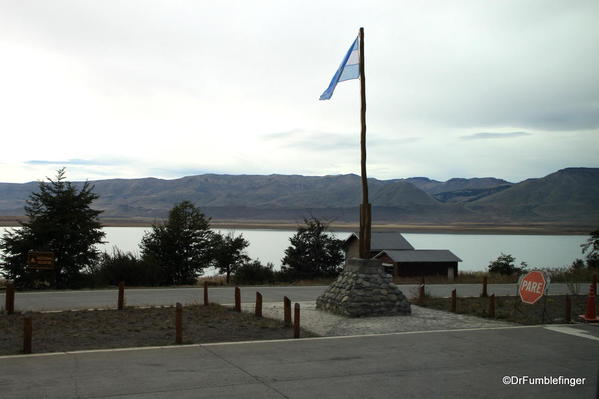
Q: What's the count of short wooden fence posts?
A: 15